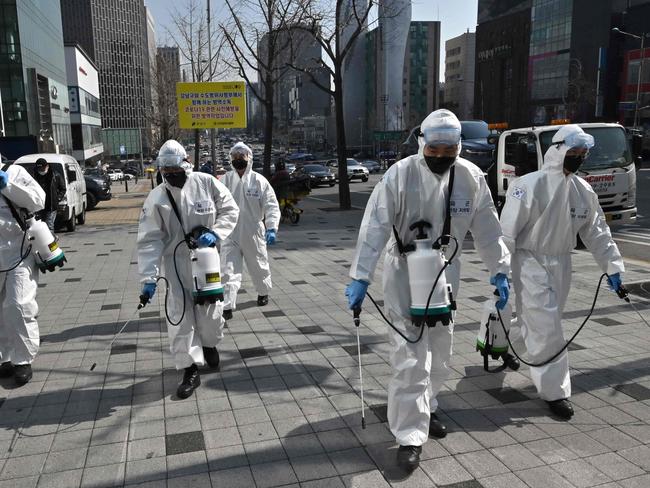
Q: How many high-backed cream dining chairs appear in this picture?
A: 0